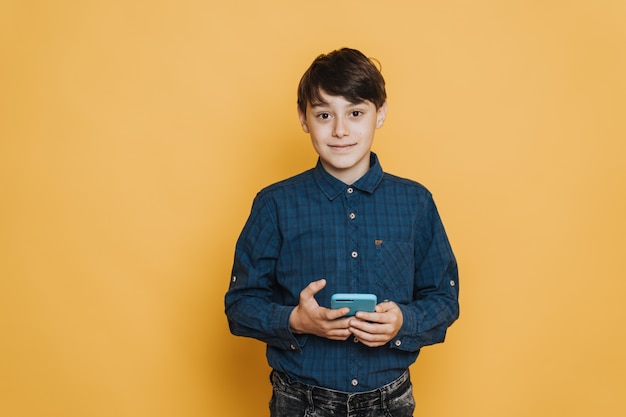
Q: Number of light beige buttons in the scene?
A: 9